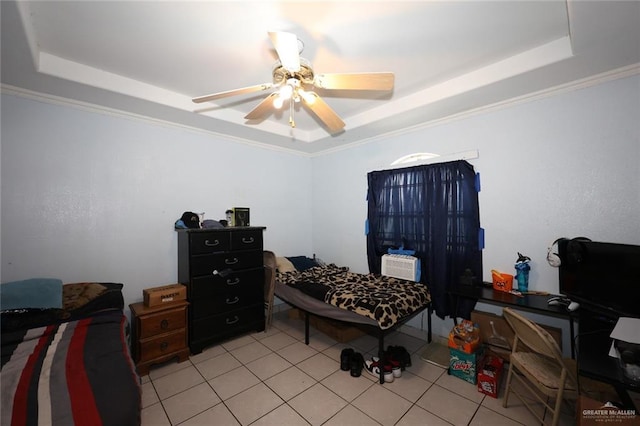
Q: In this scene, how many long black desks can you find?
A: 1